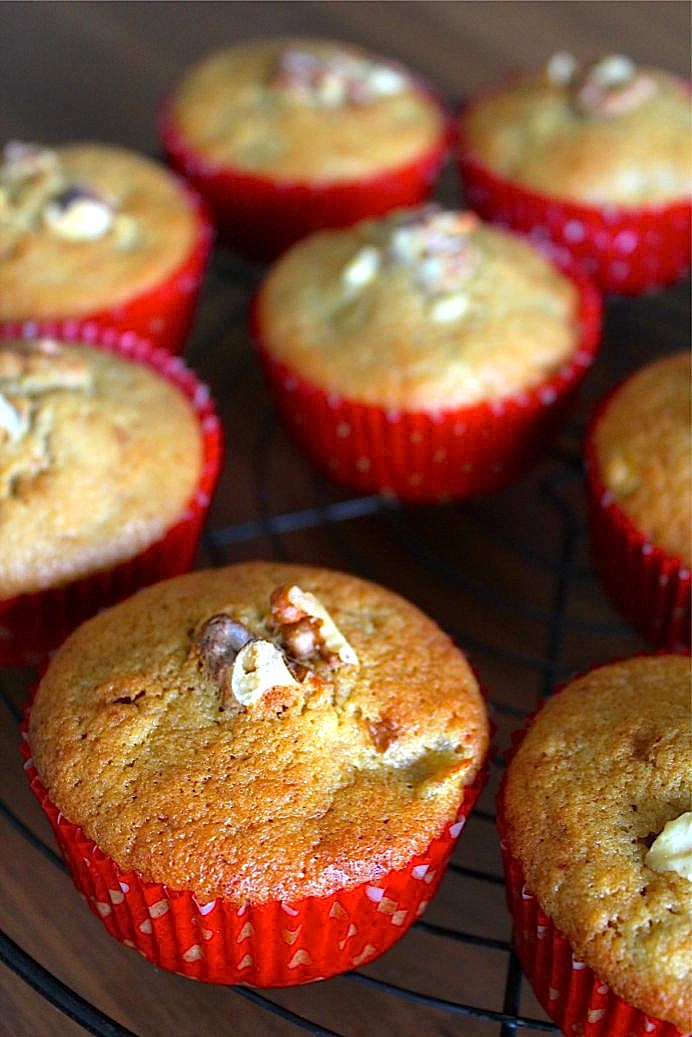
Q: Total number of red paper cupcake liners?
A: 8